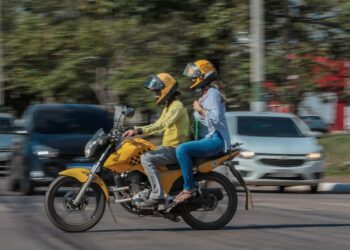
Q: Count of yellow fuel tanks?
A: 1